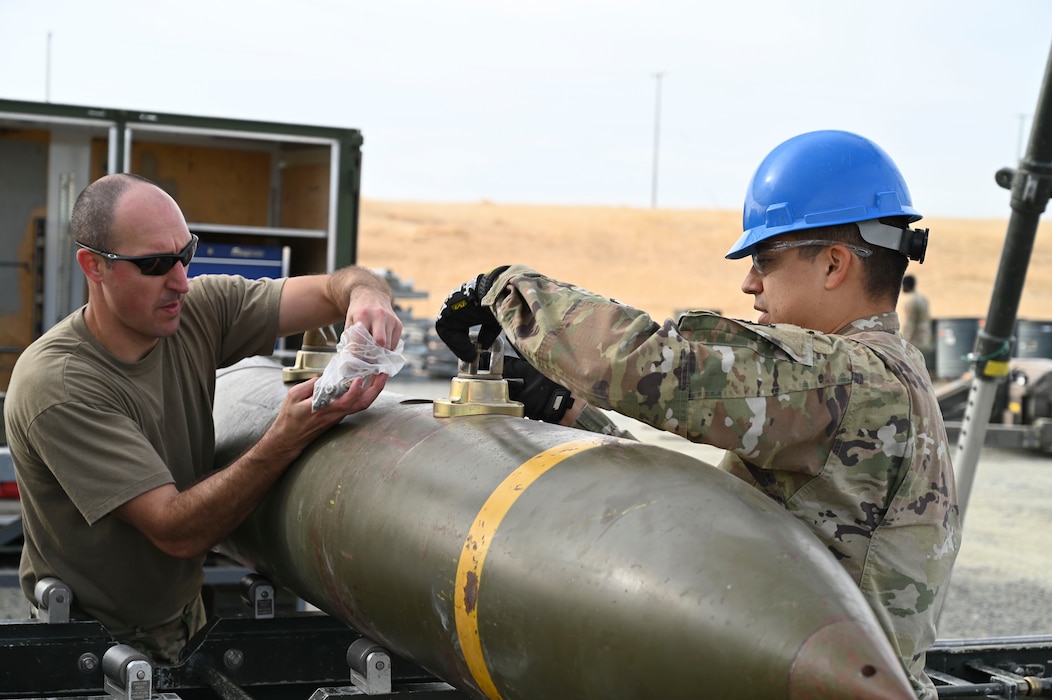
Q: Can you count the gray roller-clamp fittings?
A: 4